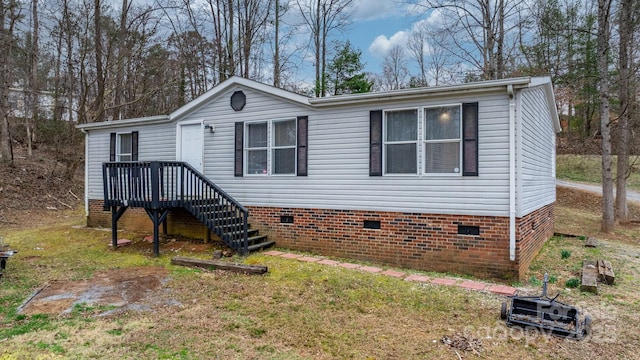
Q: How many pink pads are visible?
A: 11